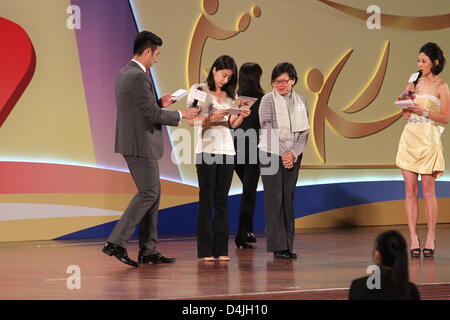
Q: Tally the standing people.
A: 5